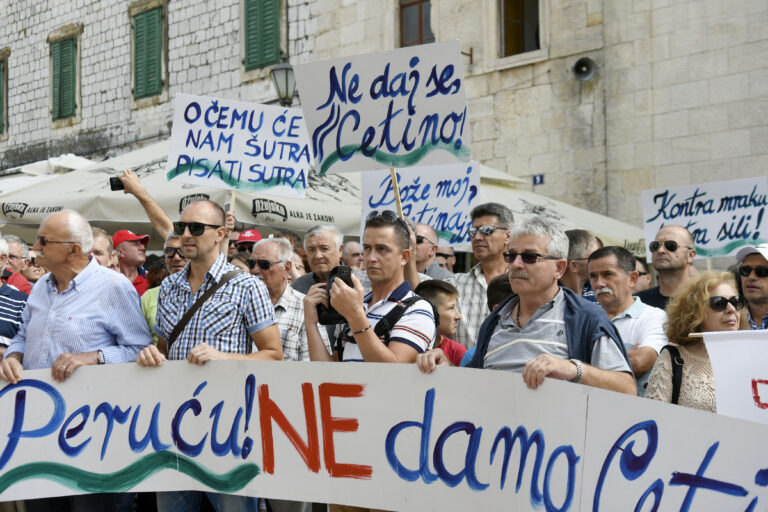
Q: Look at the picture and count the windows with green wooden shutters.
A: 4